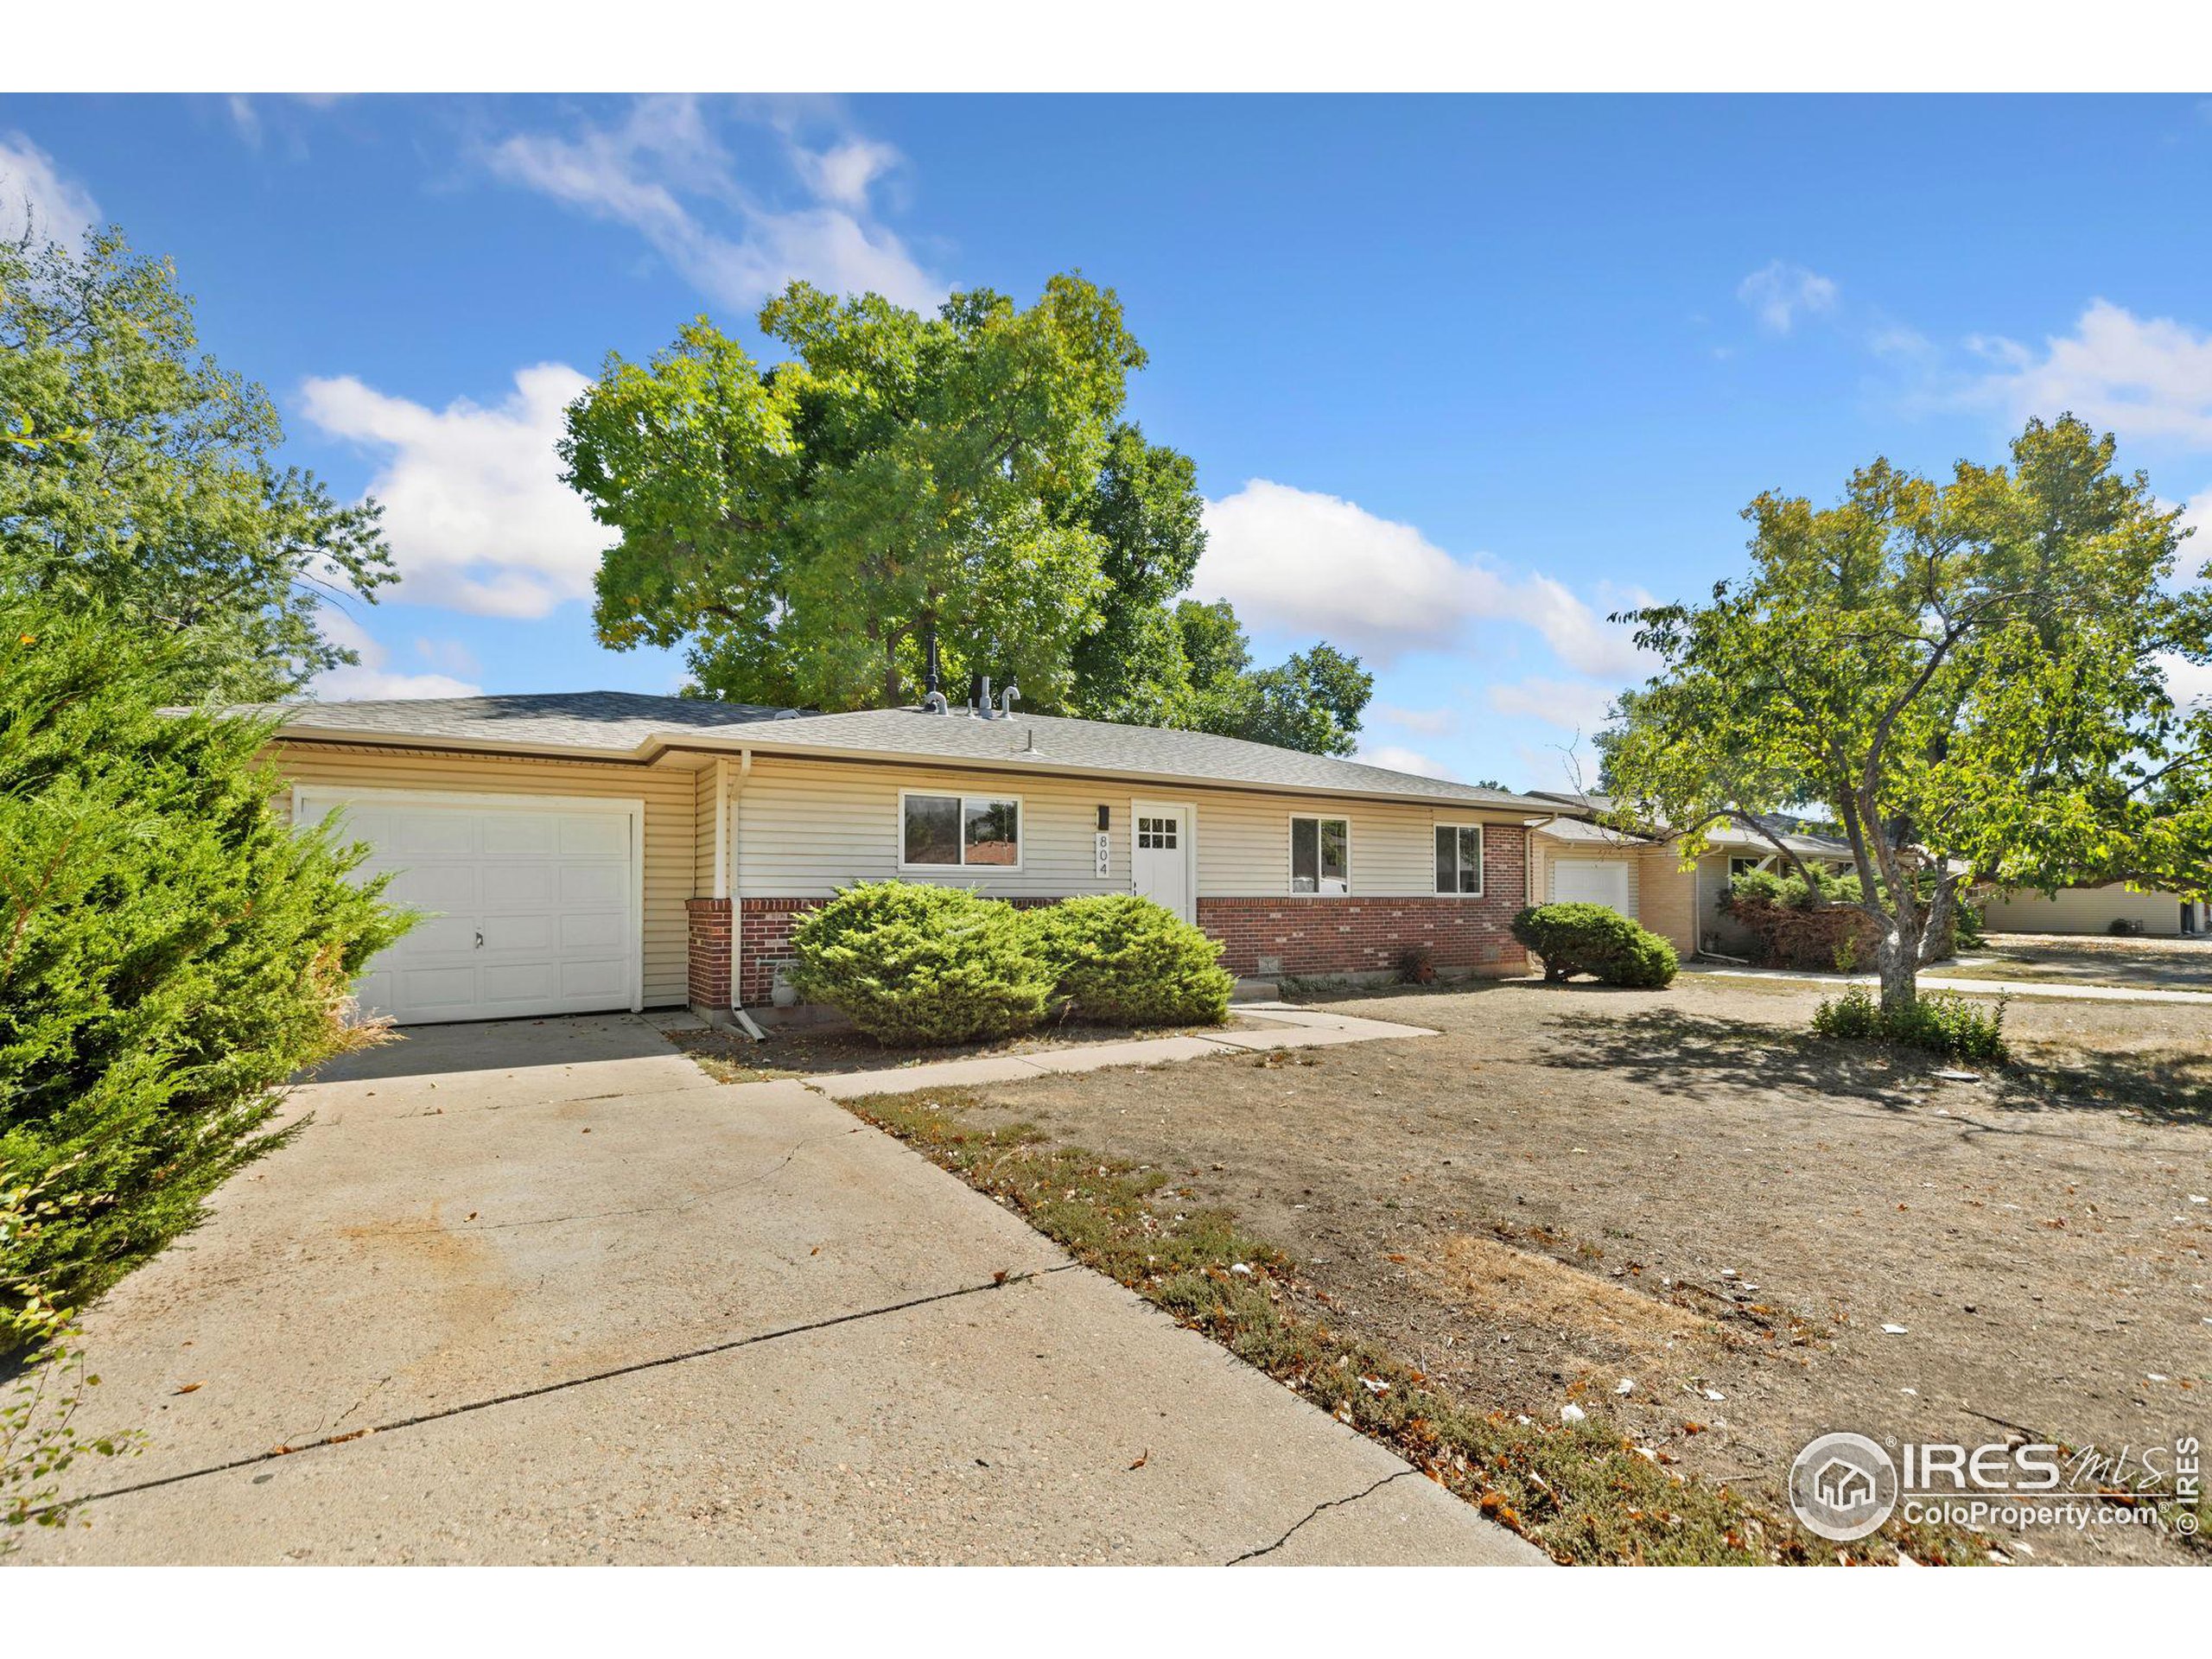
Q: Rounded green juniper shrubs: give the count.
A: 3